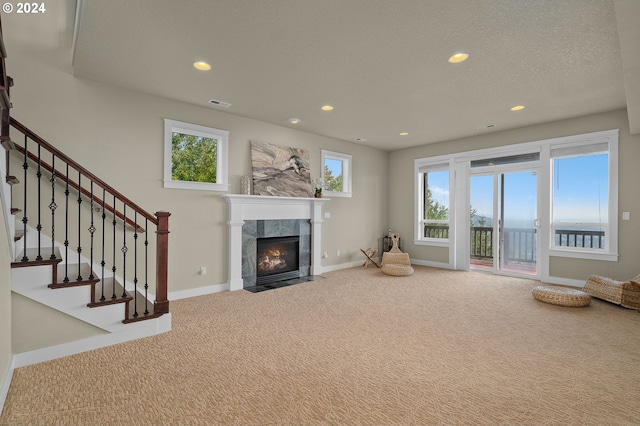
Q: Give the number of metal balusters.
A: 11